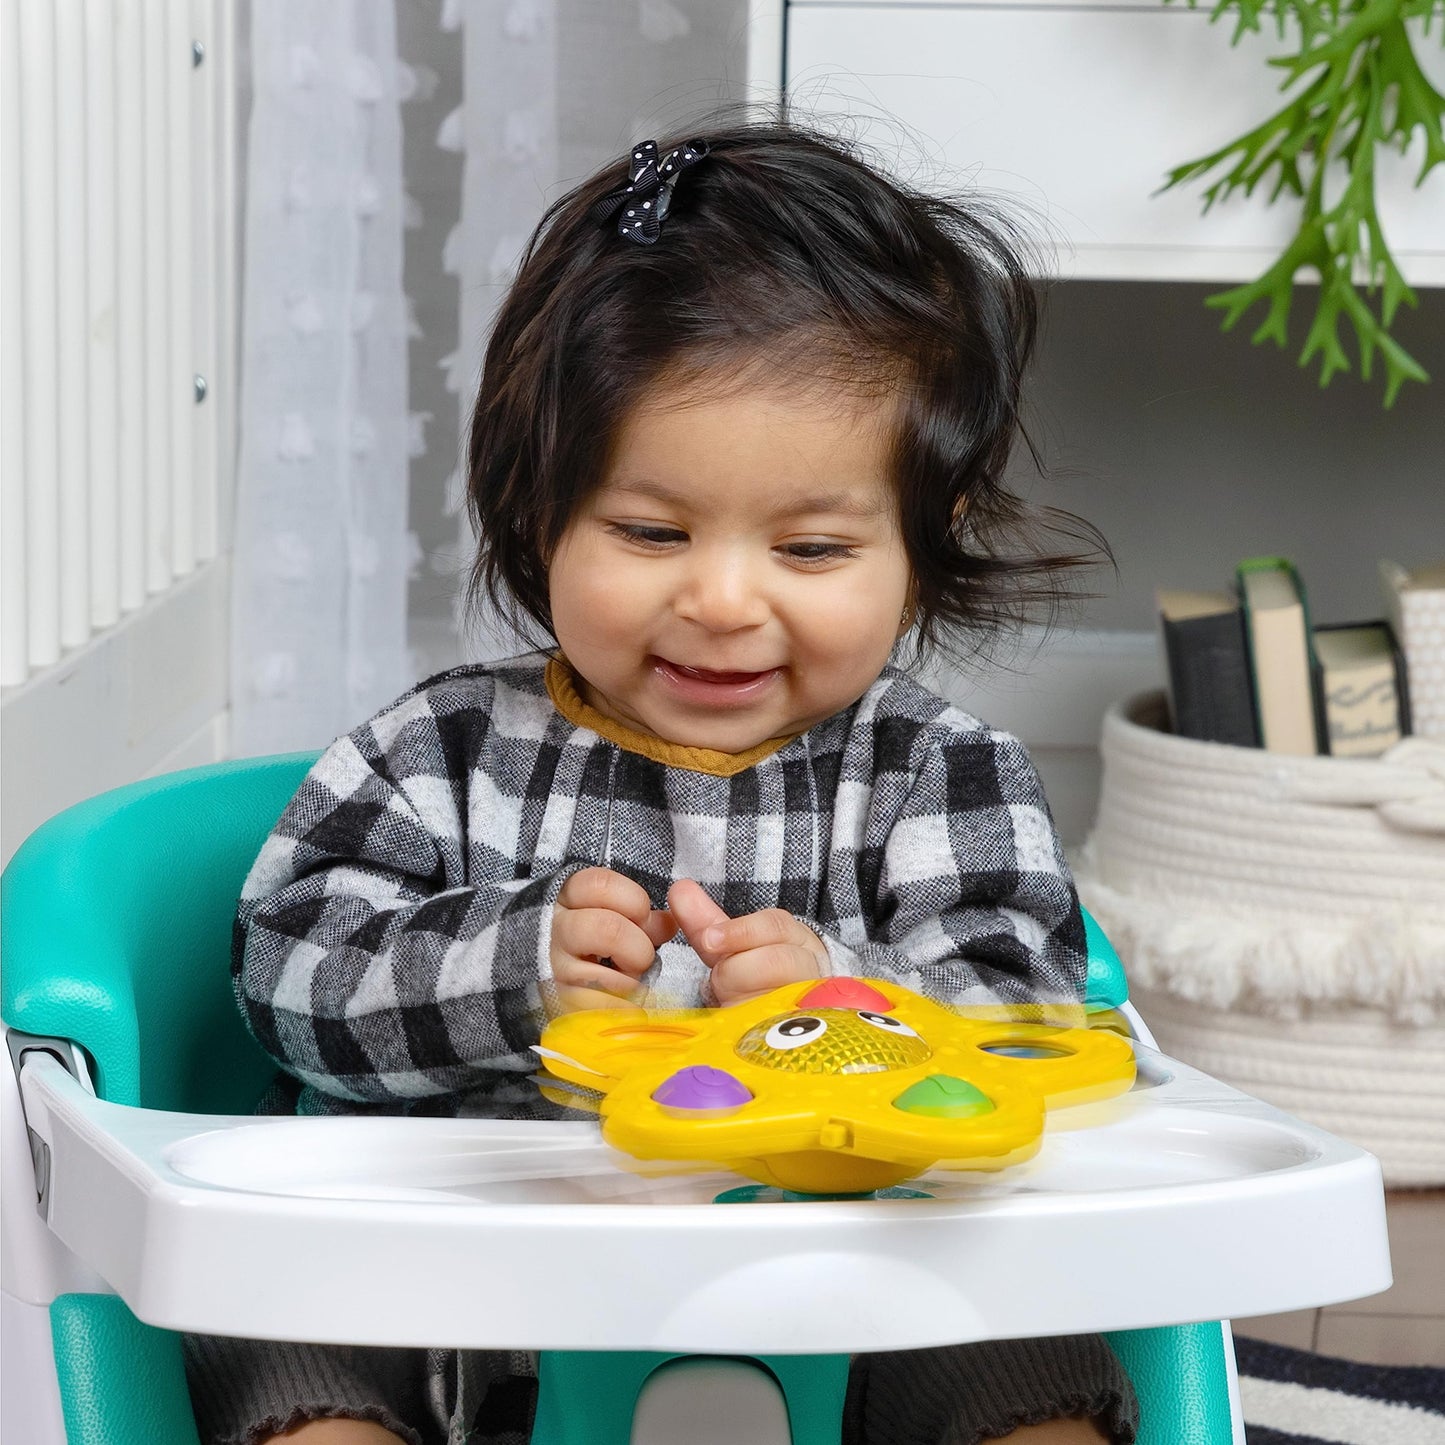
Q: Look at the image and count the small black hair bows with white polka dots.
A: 1